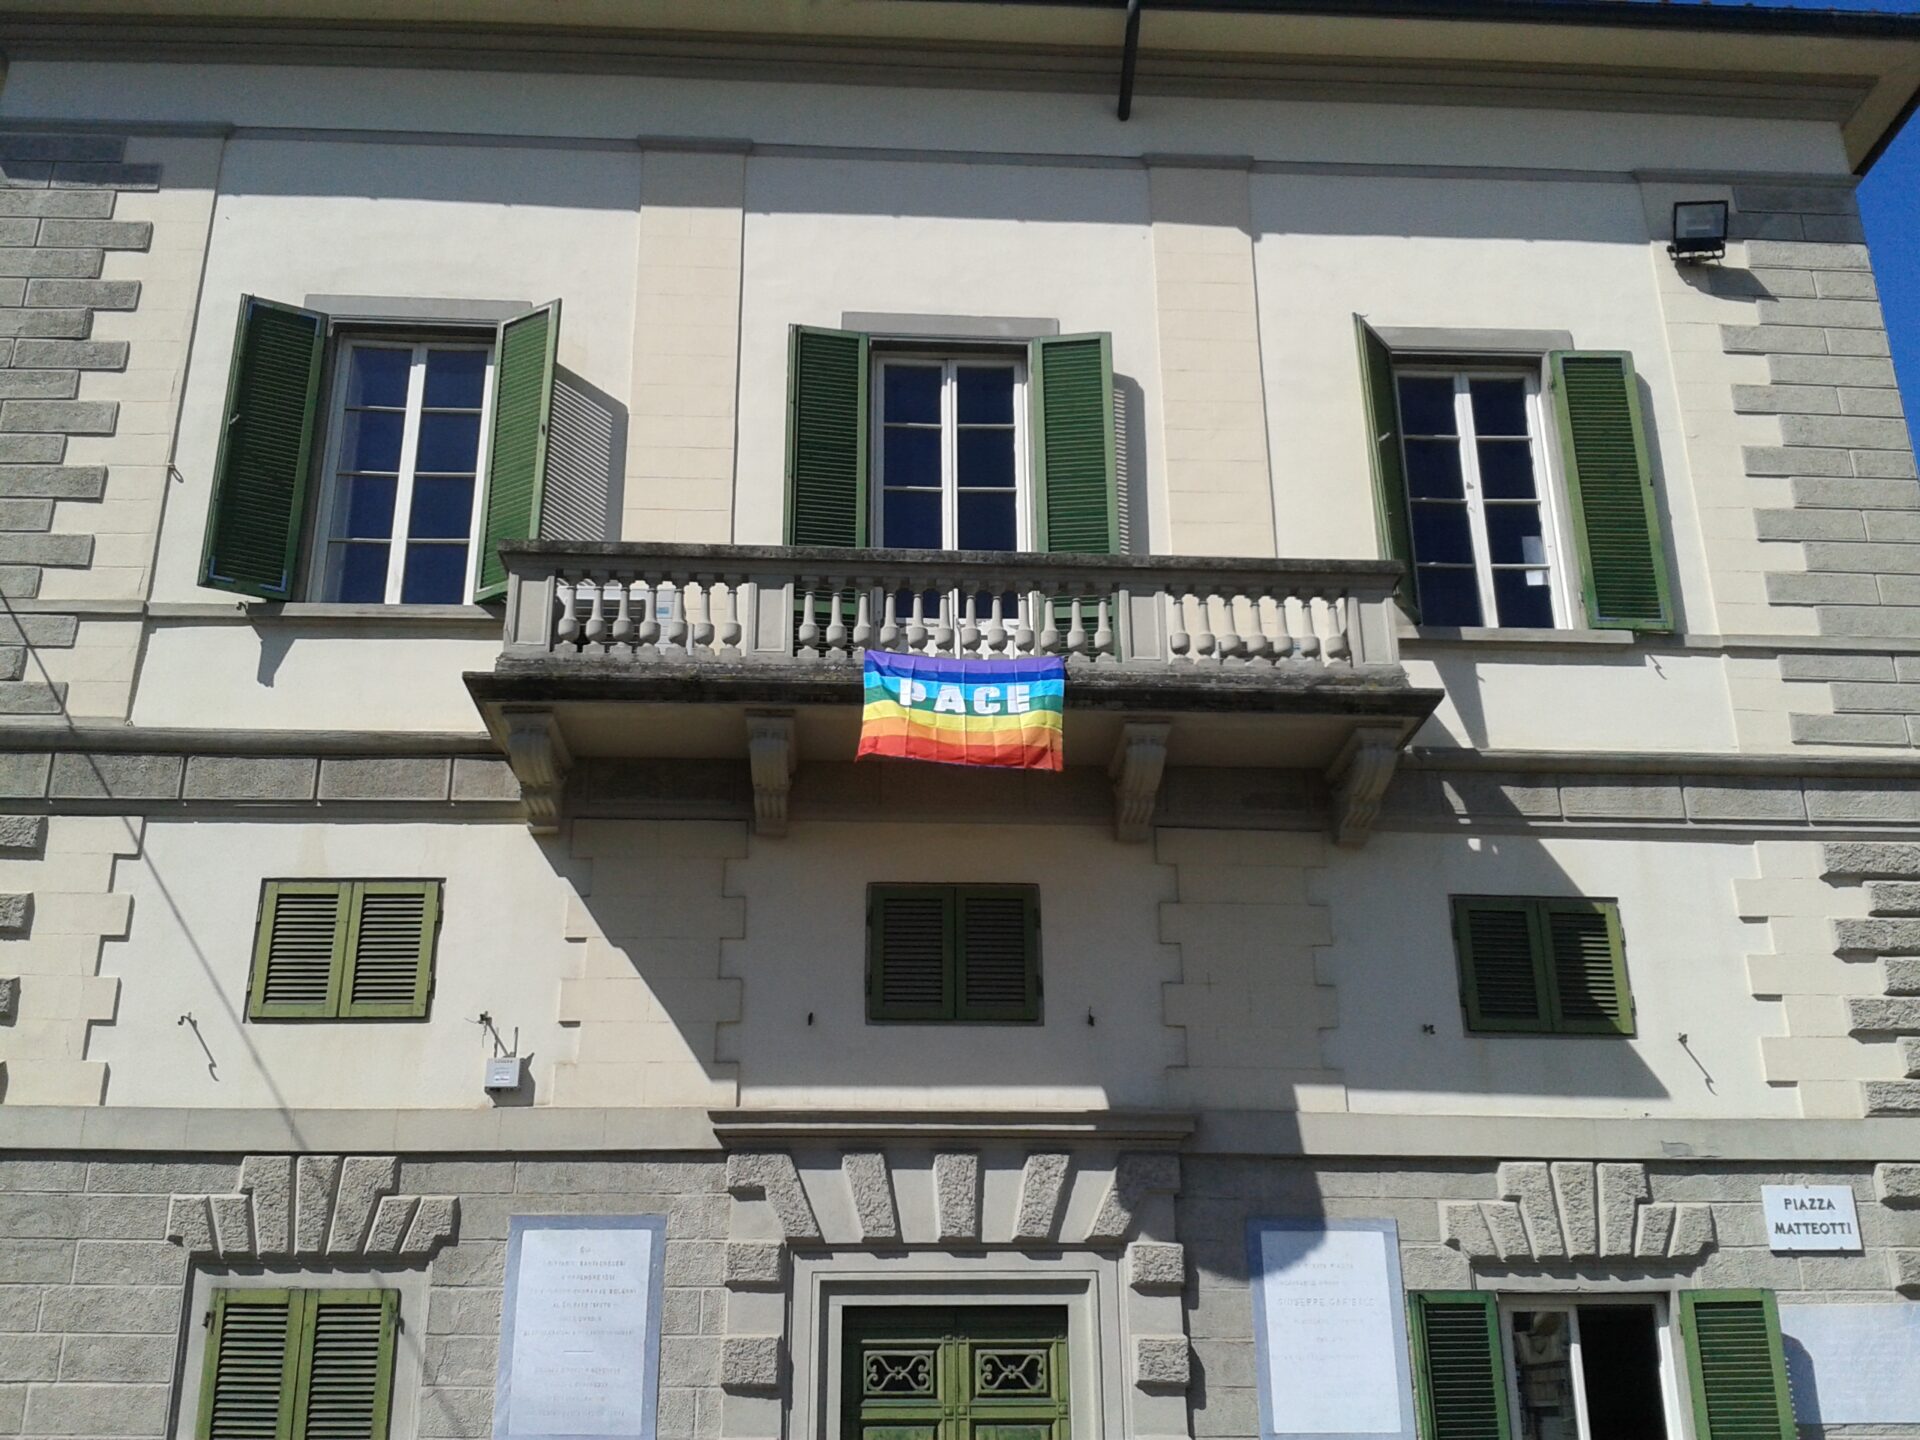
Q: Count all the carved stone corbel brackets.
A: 4